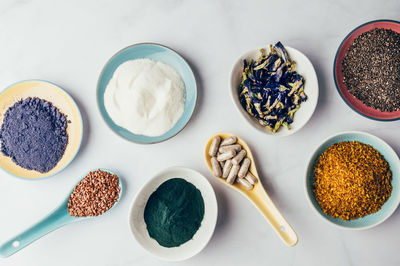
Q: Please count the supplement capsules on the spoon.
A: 12